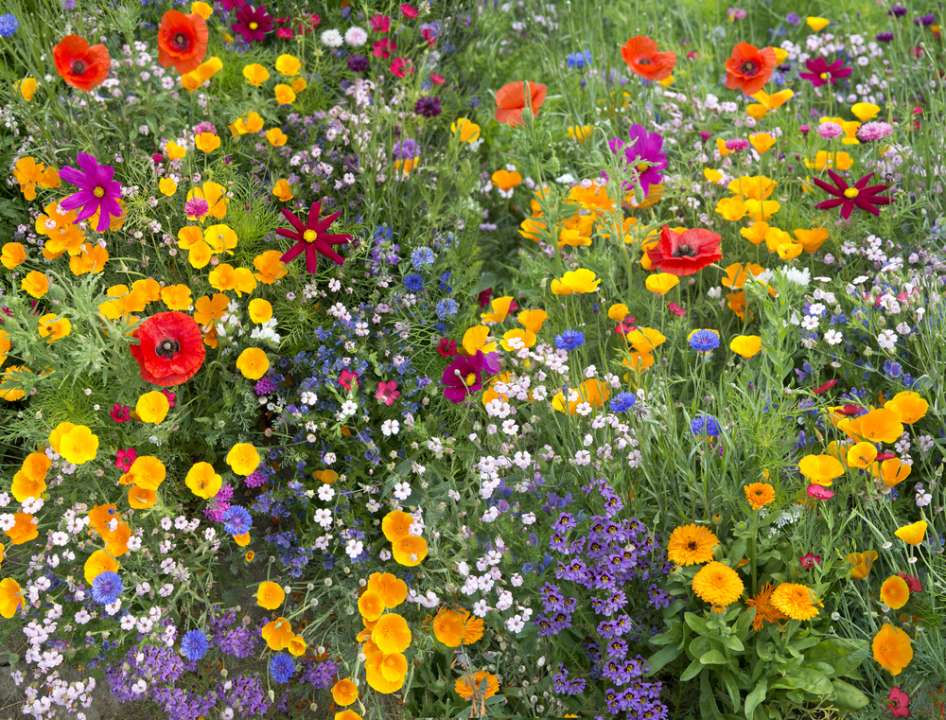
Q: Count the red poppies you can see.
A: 7